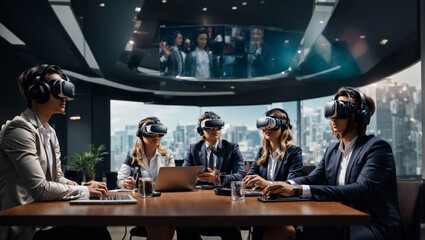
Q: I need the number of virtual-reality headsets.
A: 5